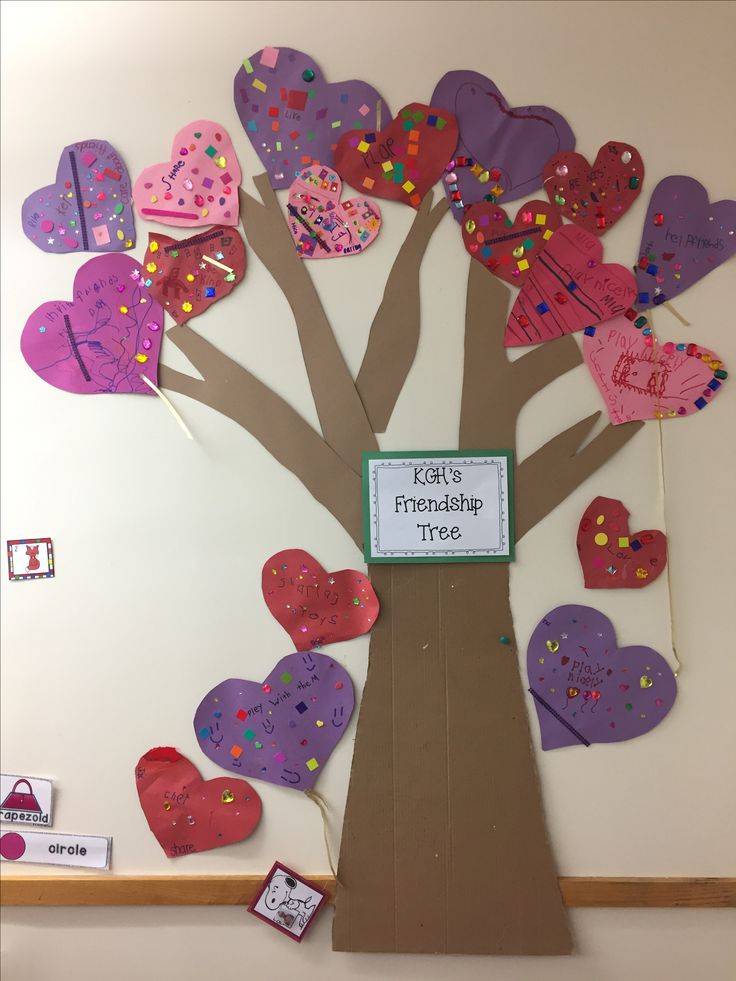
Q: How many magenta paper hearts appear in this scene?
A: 1